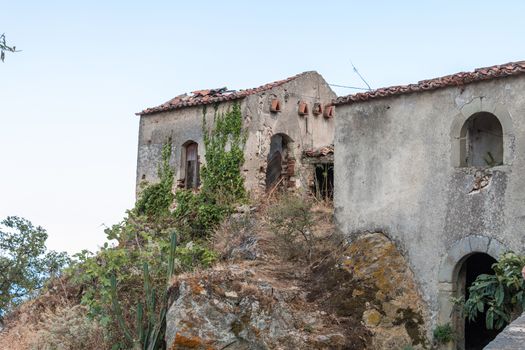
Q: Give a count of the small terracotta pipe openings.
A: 4